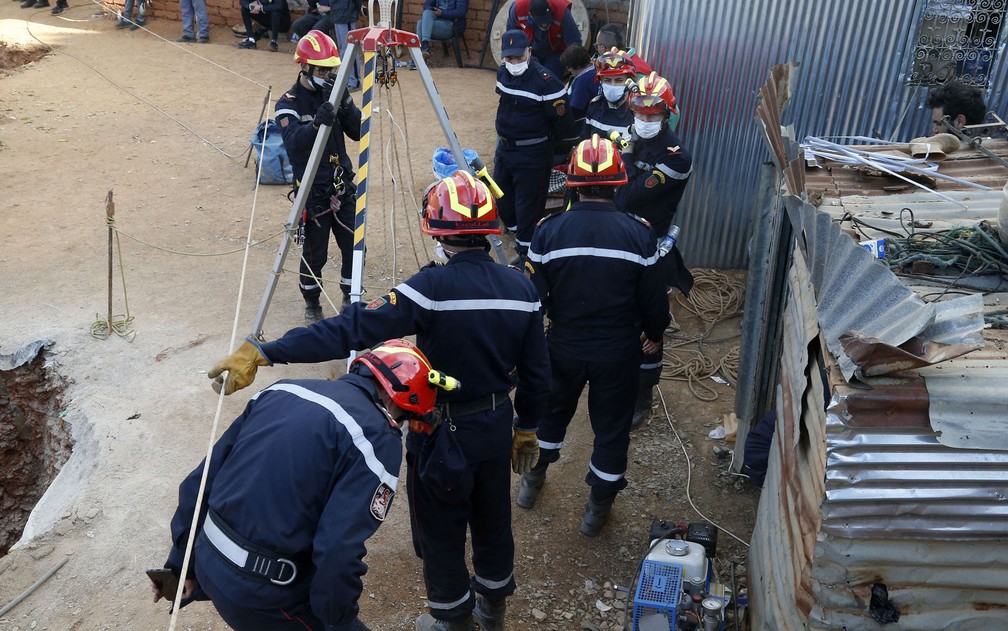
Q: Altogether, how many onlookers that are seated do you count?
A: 3